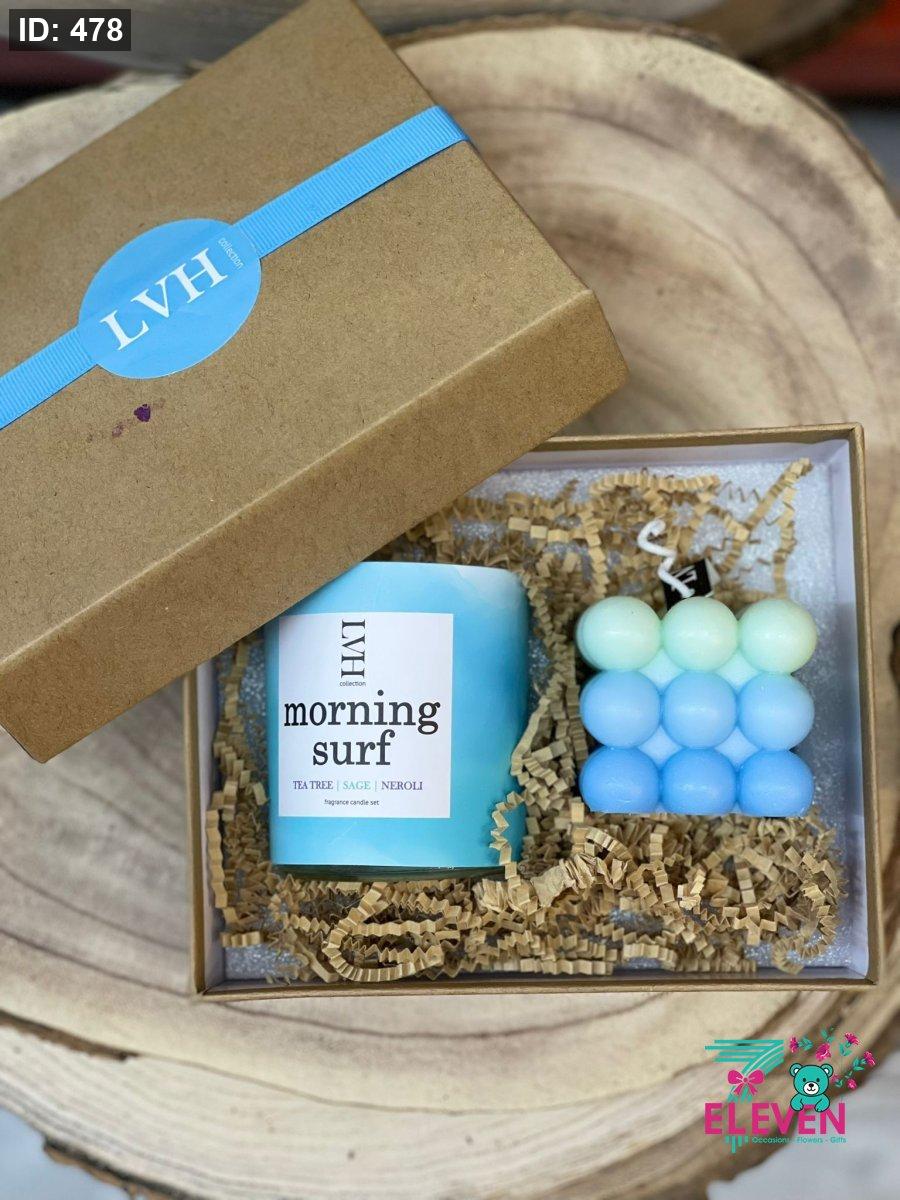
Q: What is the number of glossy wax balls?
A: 9